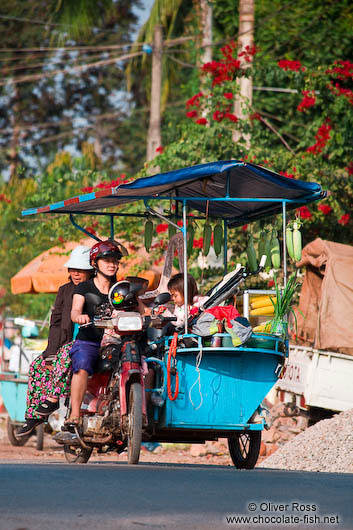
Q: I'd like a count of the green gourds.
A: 11